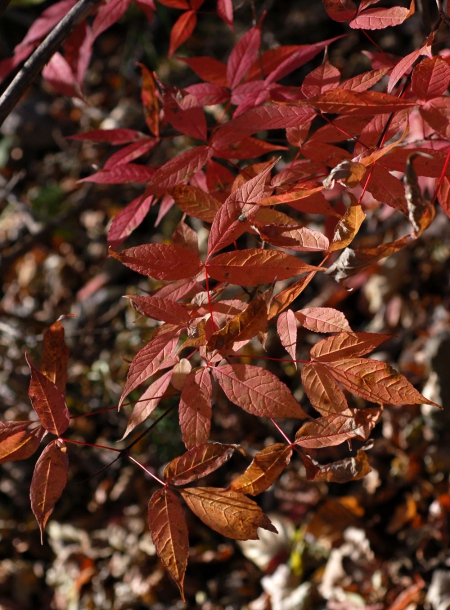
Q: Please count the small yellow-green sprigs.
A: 1